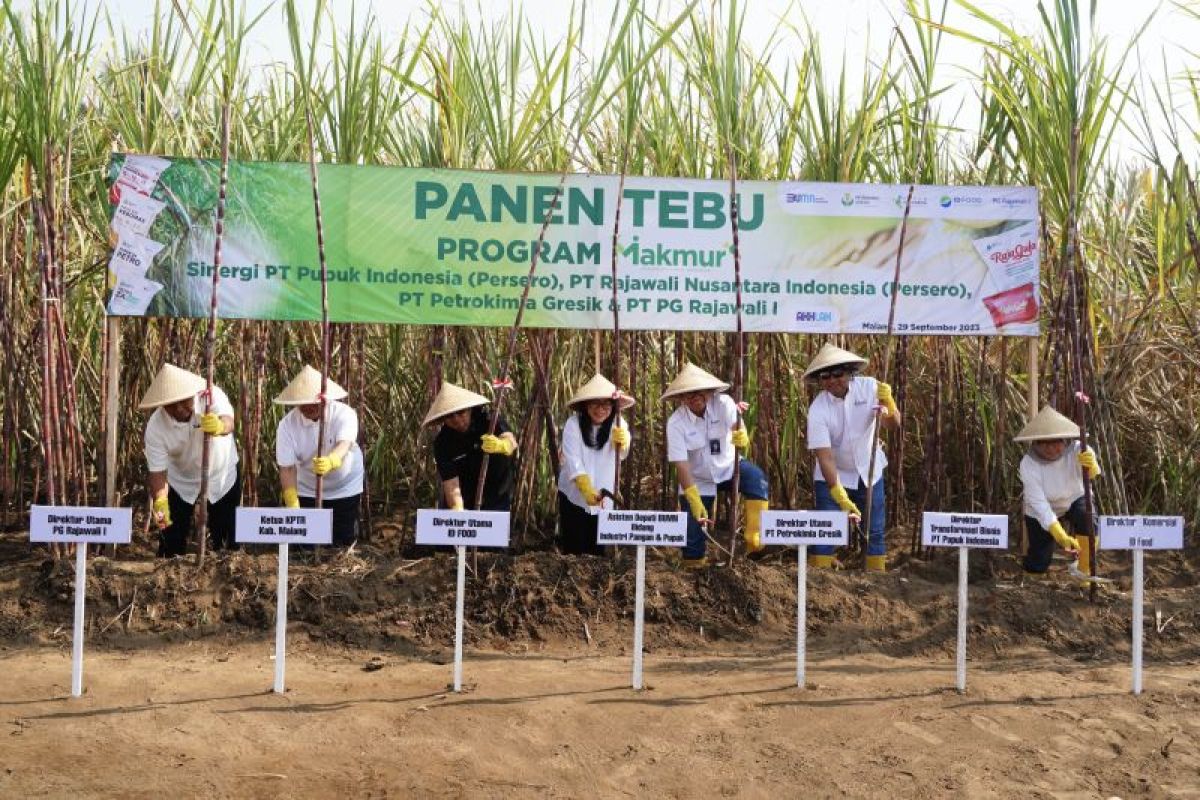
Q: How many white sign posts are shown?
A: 7